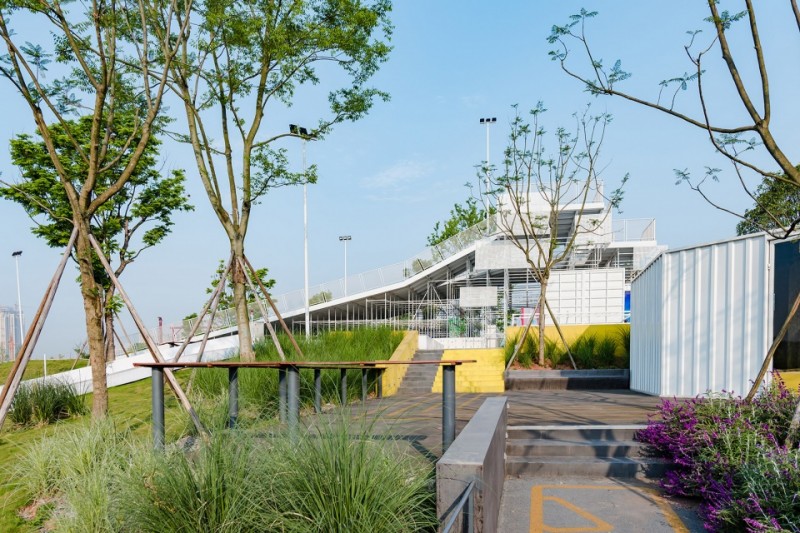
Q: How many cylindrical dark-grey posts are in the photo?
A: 9